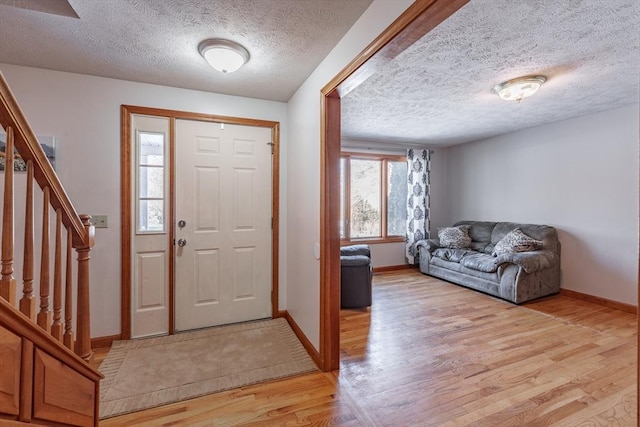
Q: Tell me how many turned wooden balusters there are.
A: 5